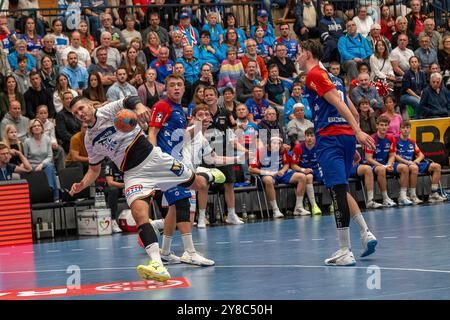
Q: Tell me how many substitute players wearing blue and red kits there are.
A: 5